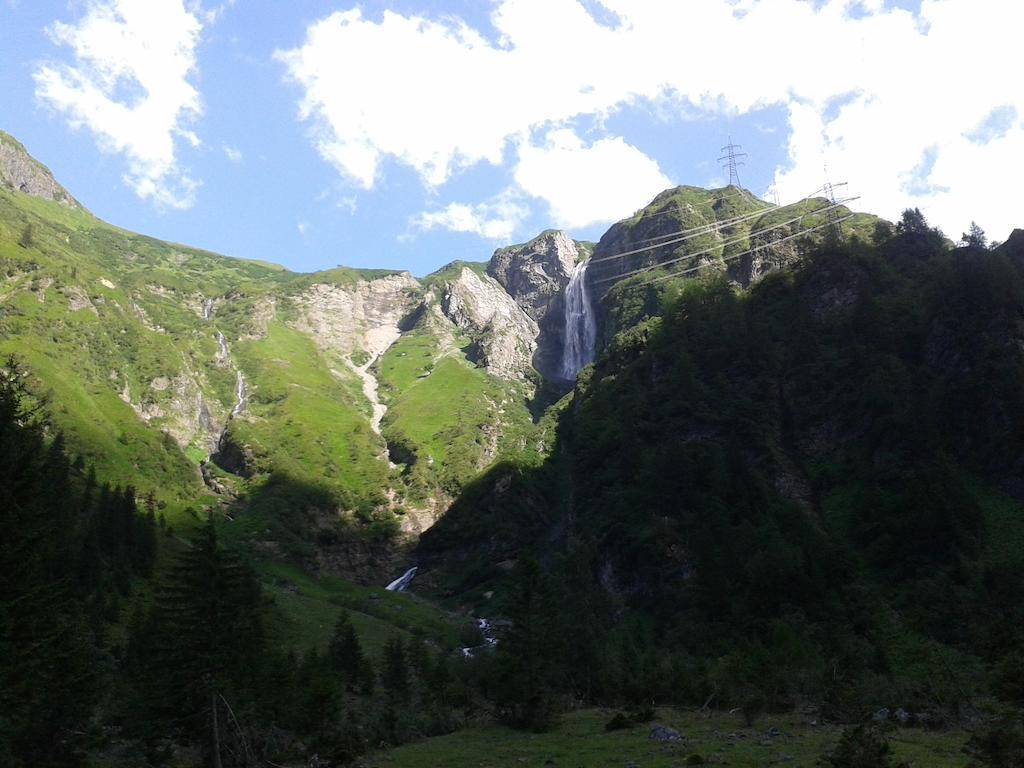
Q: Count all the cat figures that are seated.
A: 0